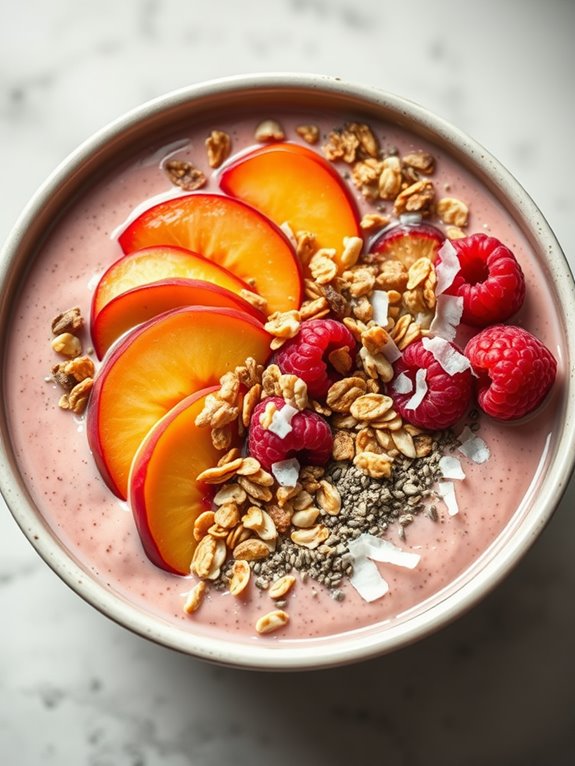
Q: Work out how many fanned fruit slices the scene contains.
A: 6